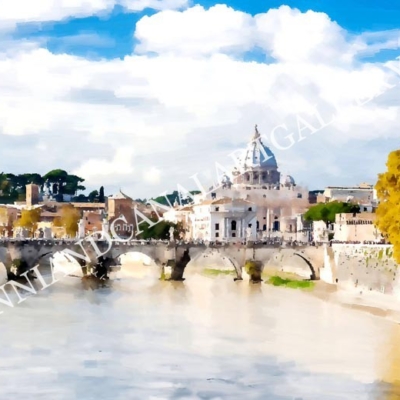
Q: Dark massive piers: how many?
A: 4